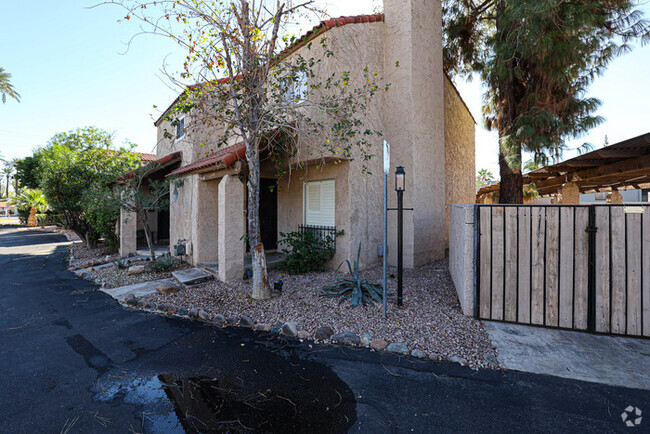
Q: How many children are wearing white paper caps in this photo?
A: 0